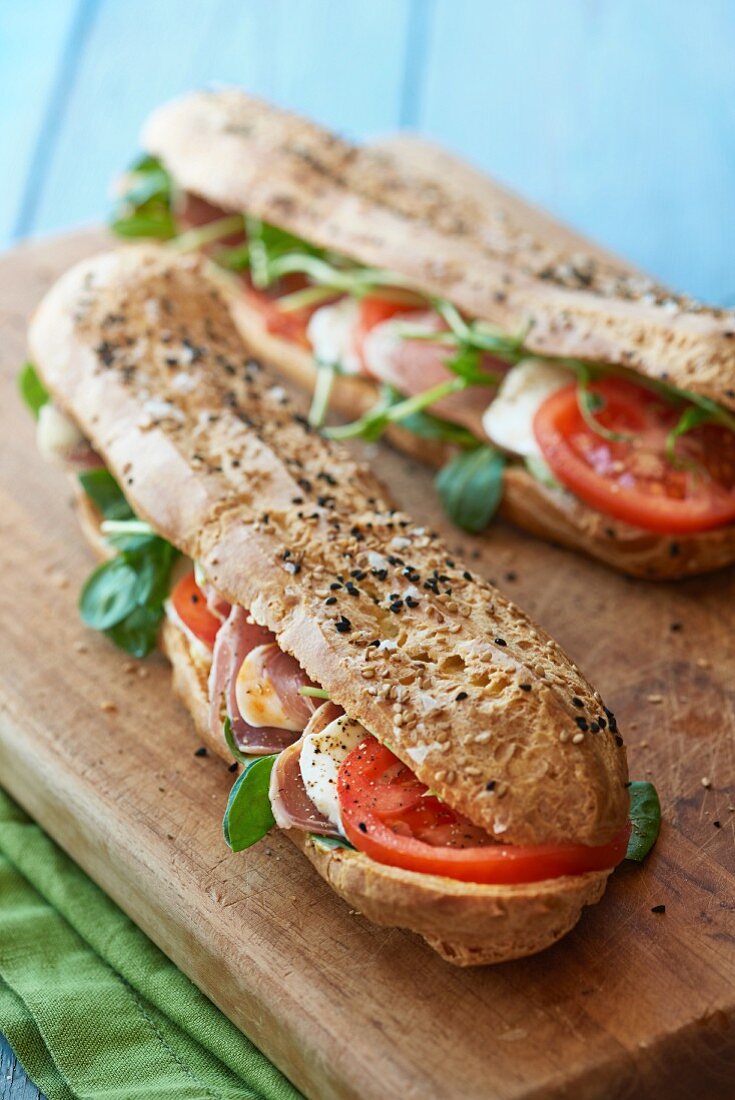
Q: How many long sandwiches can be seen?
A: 2